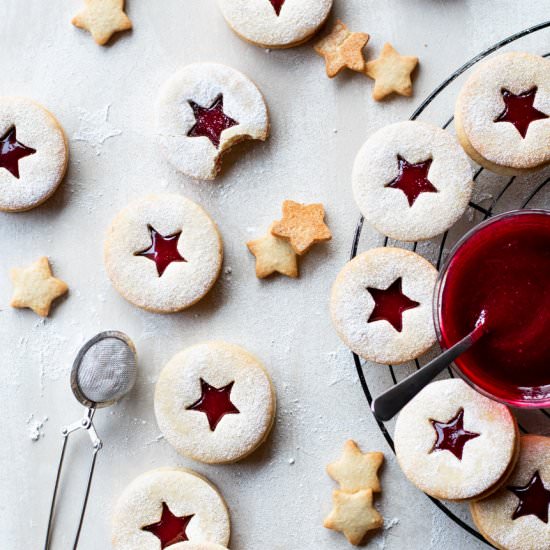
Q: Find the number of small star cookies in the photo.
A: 8